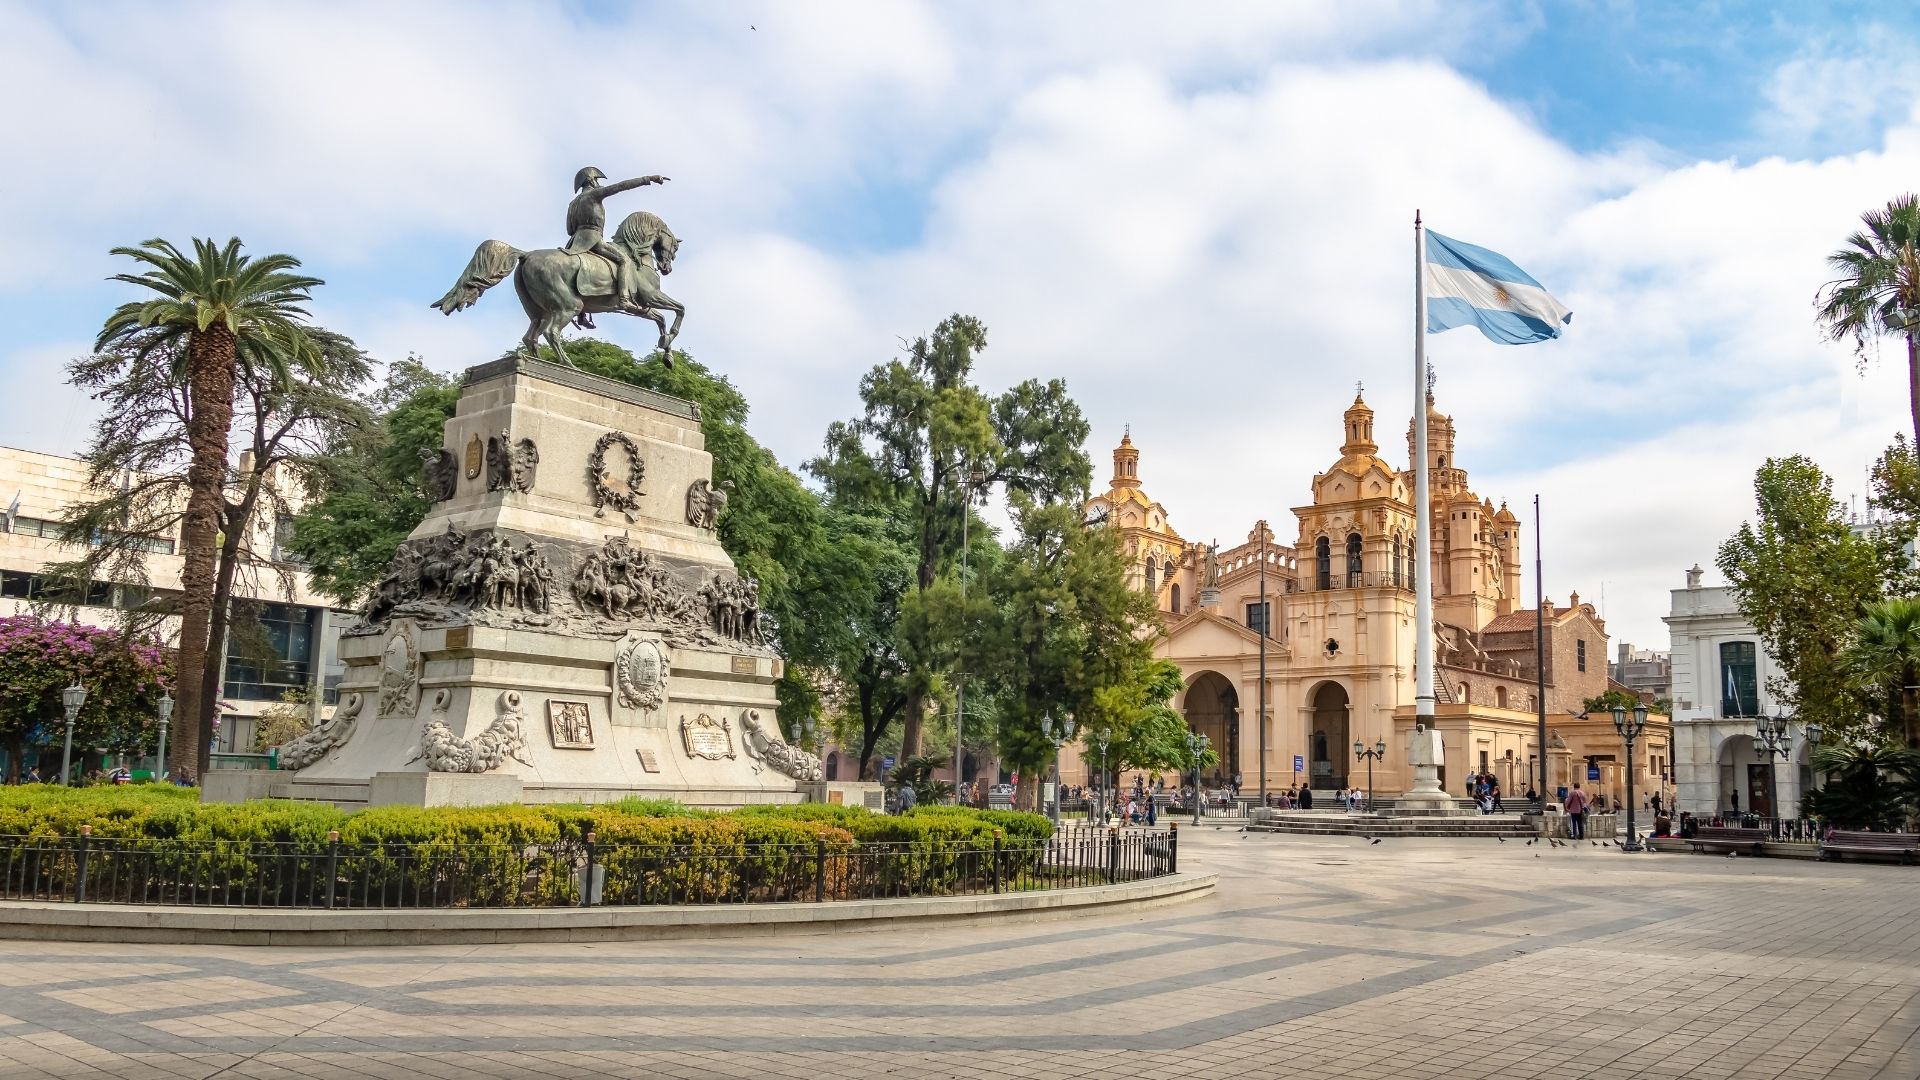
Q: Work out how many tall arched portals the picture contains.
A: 2